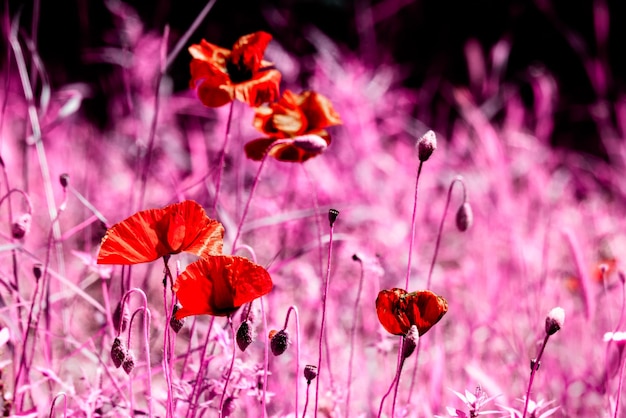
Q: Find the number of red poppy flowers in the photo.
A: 5